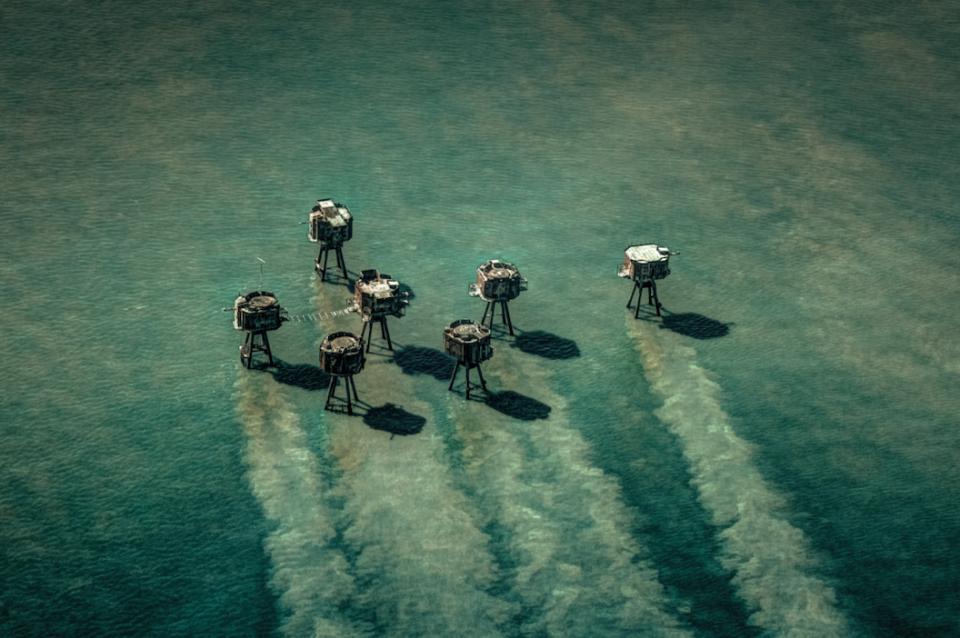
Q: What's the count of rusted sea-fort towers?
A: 7